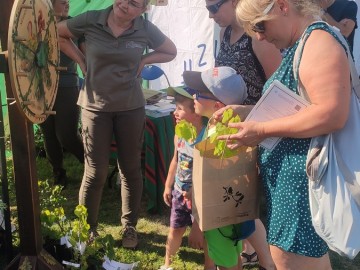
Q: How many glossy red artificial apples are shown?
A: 0